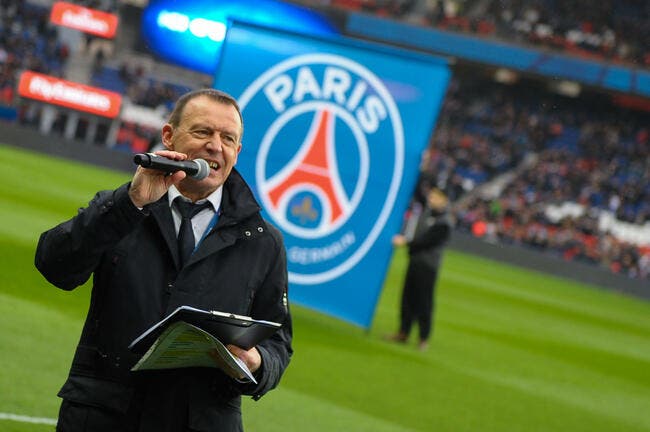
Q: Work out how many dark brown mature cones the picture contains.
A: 0